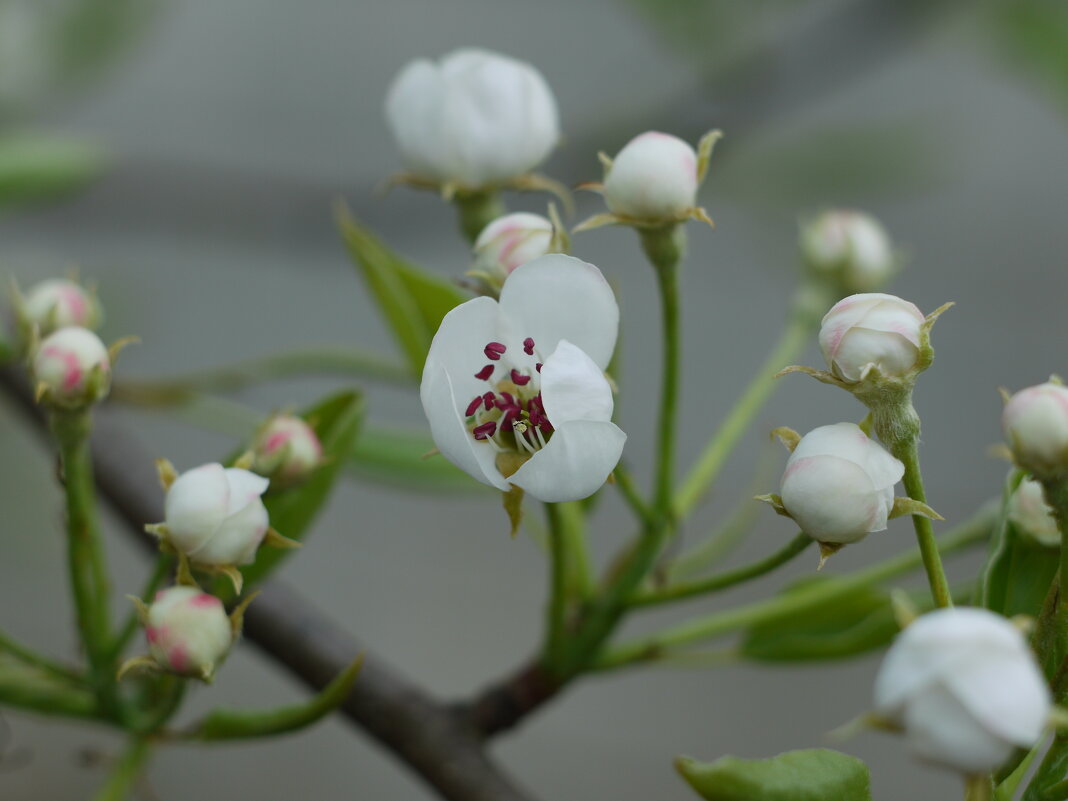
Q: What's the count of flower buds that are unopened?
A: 14